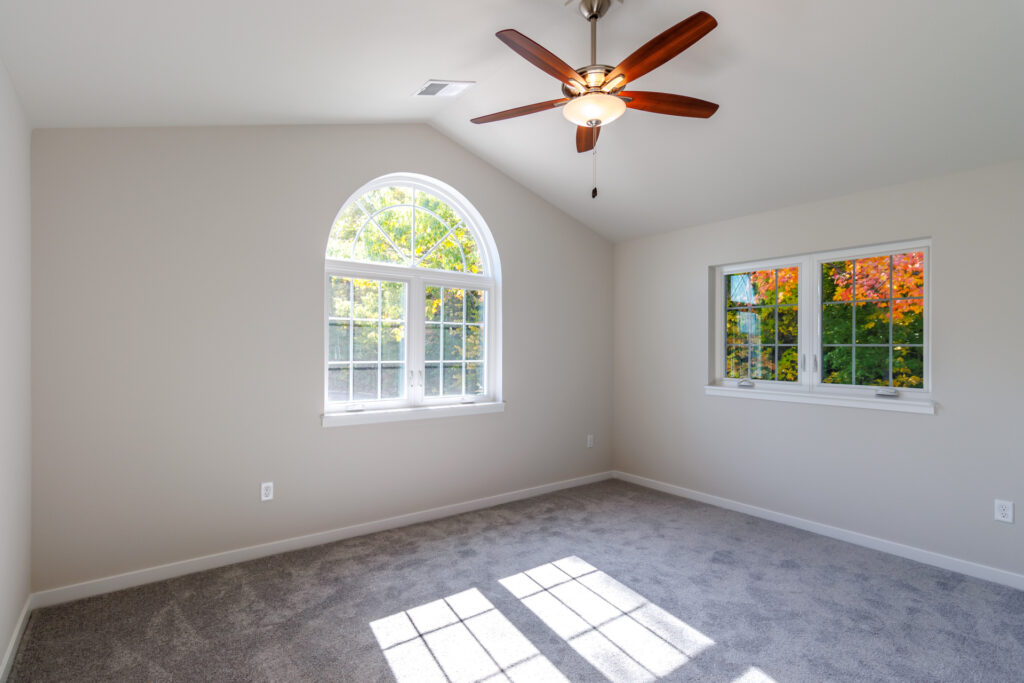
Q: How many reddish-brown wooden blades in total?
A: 5